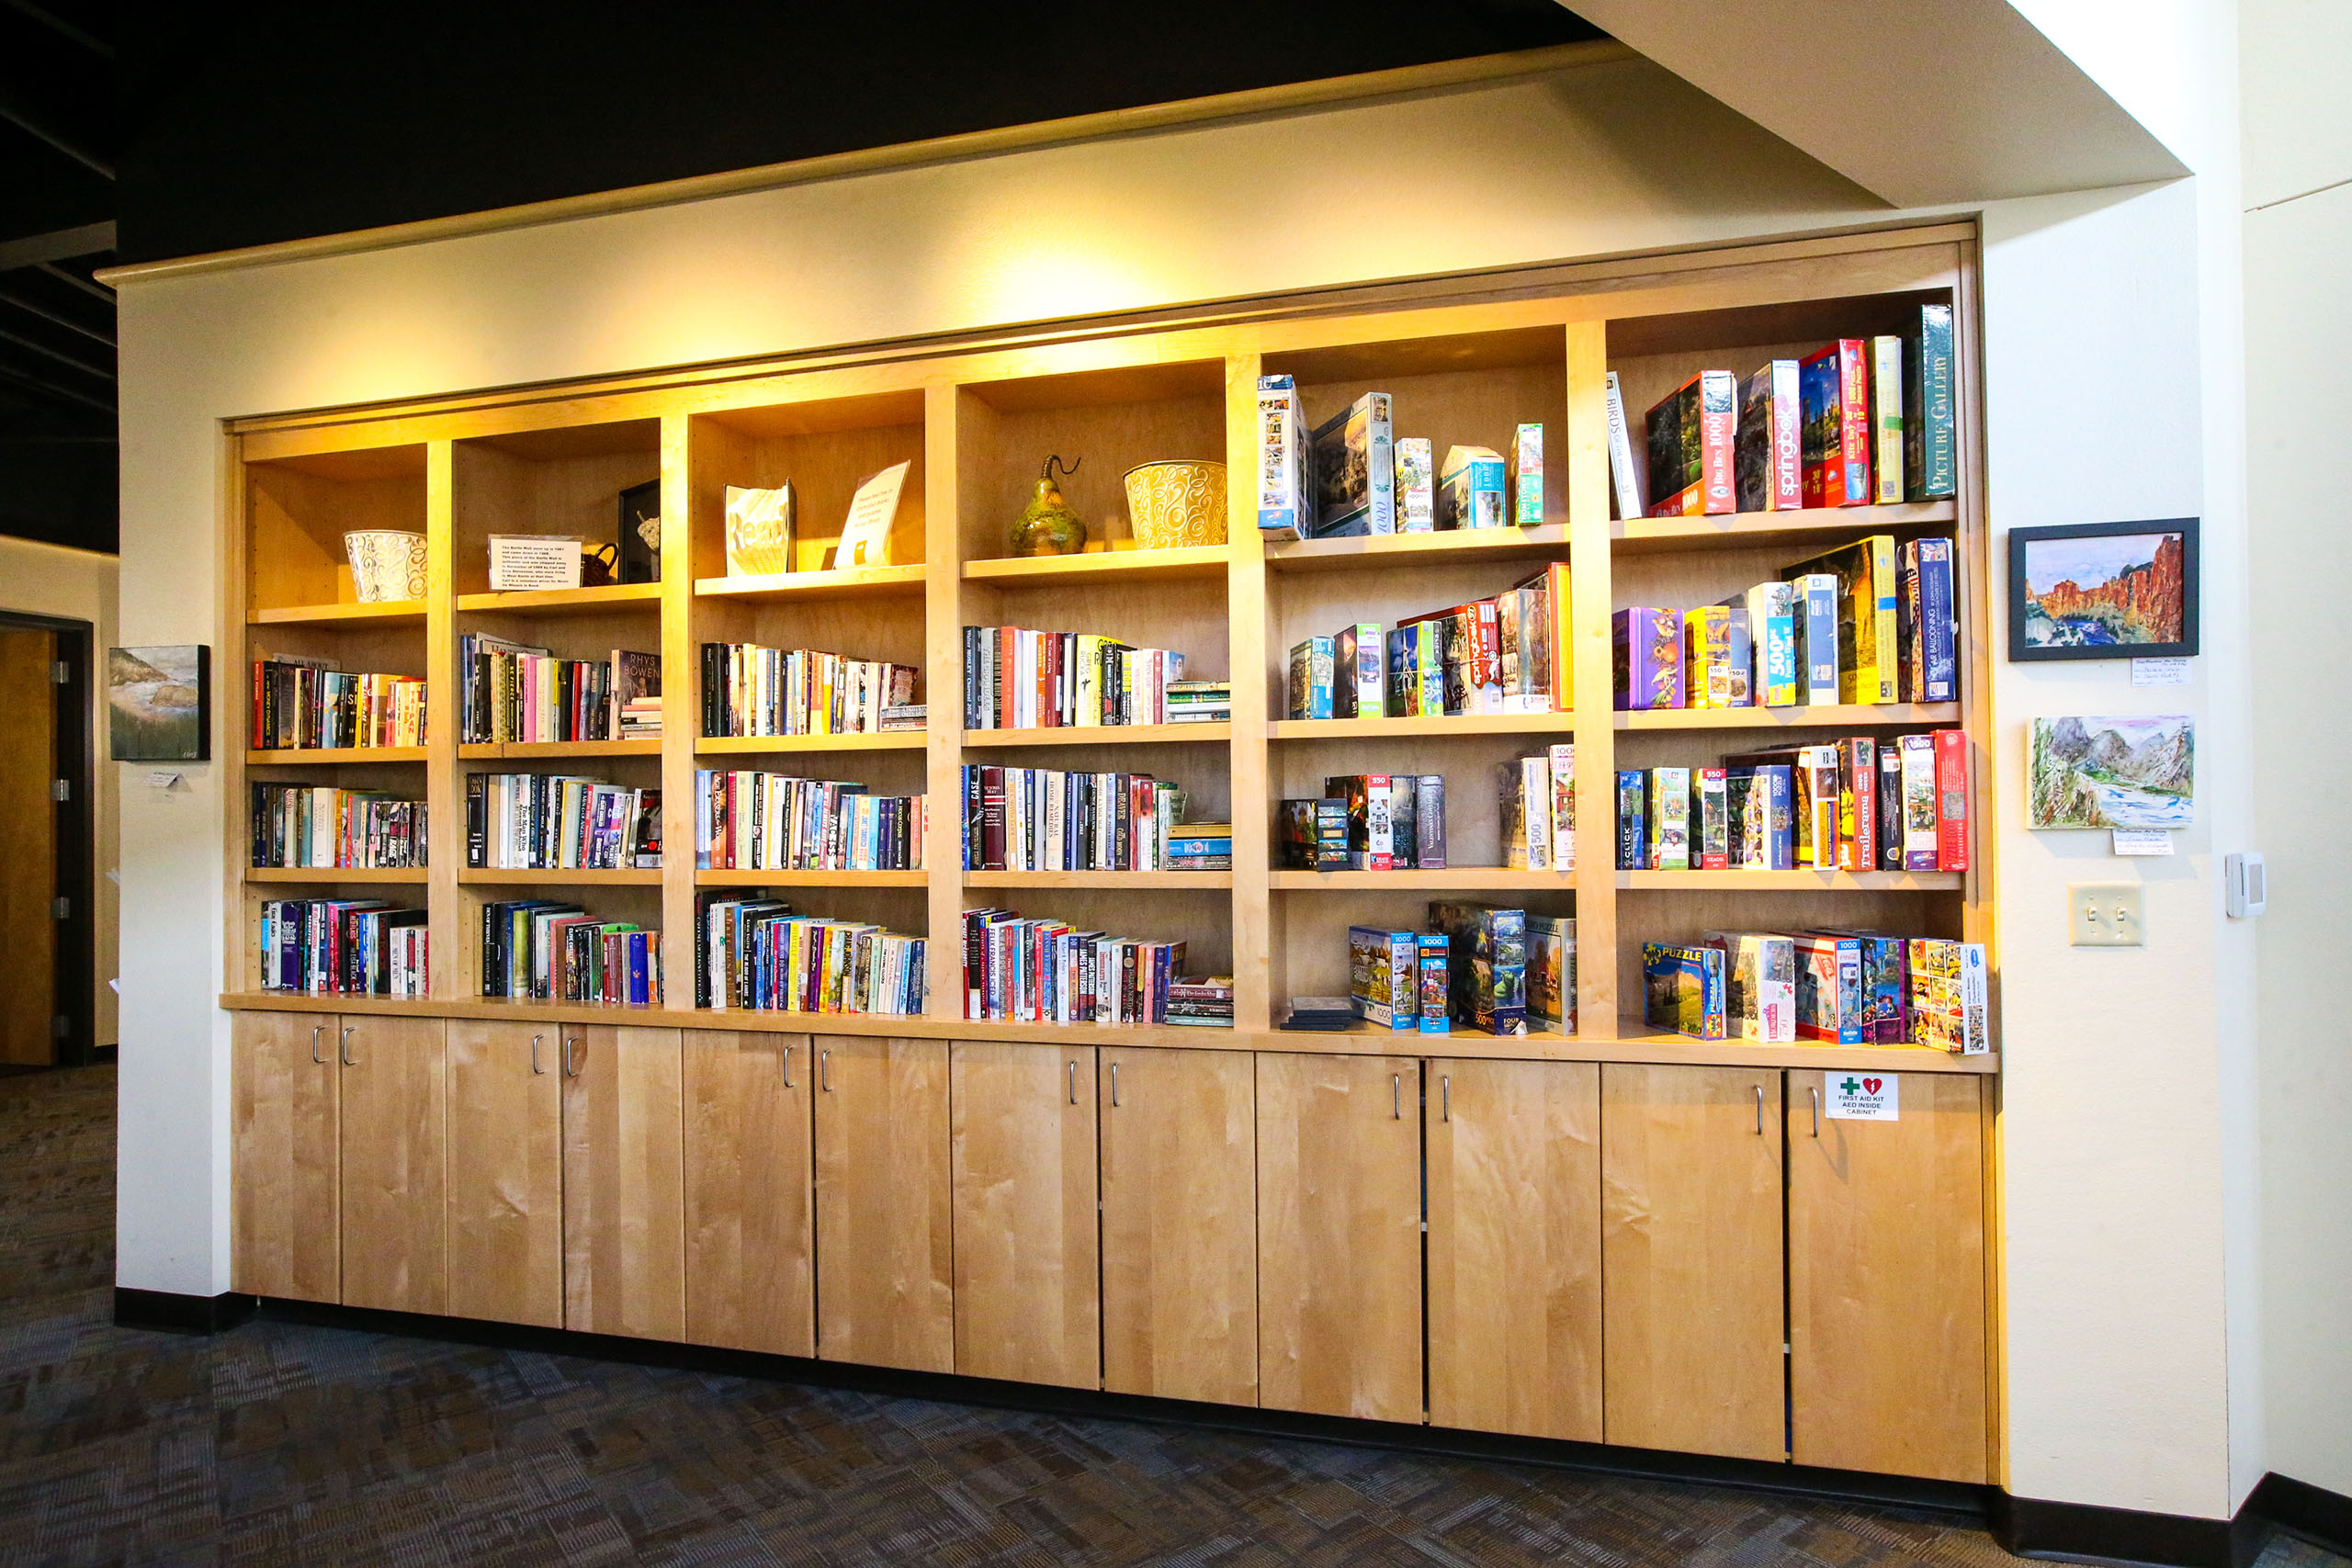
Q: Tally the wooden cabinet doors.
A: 12